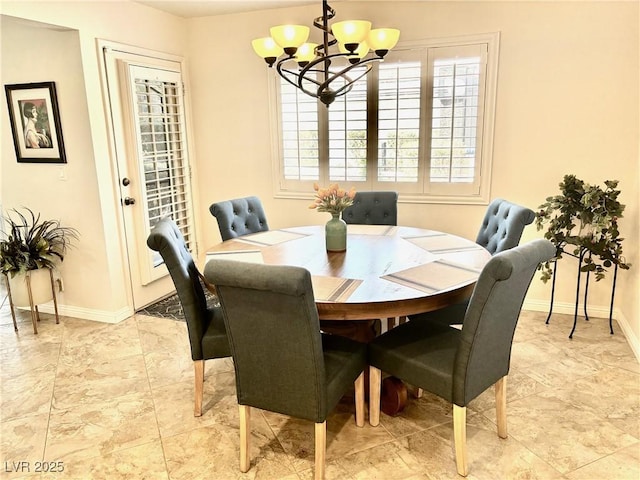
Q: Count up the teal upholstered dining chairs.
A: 6